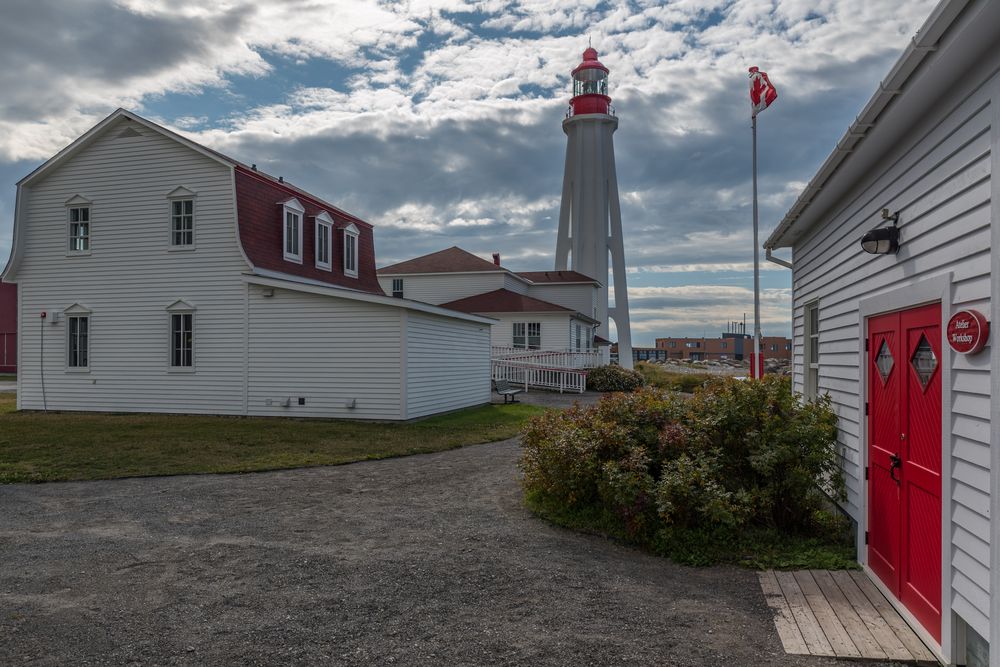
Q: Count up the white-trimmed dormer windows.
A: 3